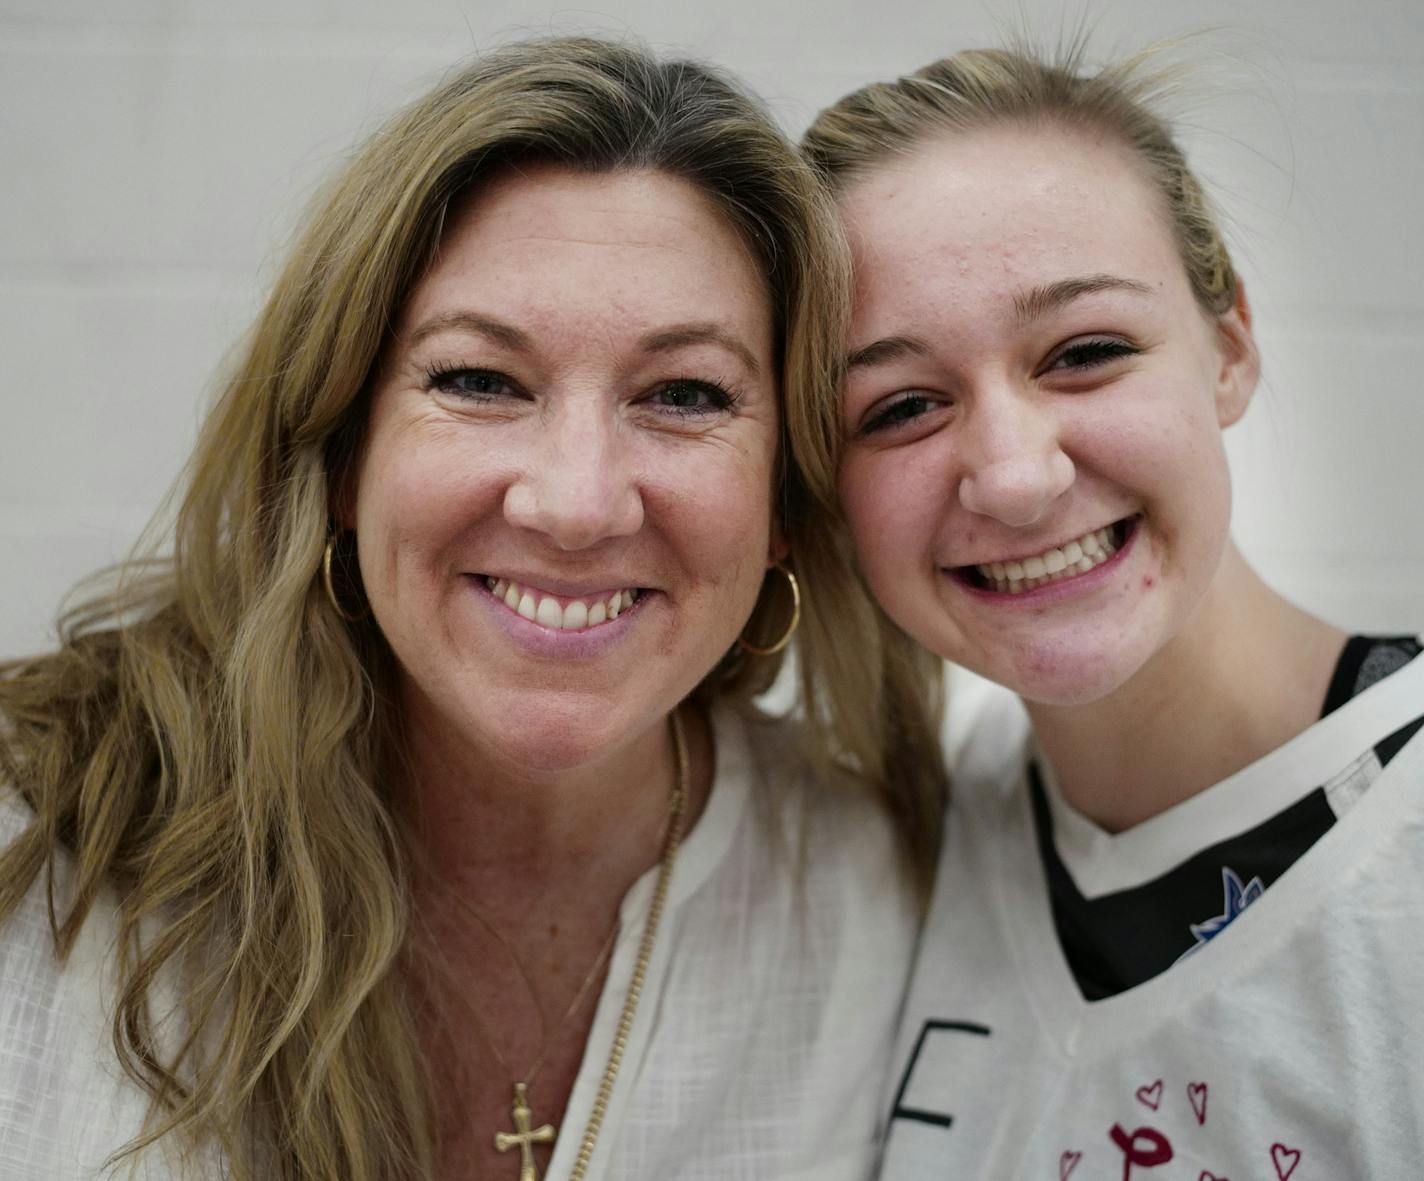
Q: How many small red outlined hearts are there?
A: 5